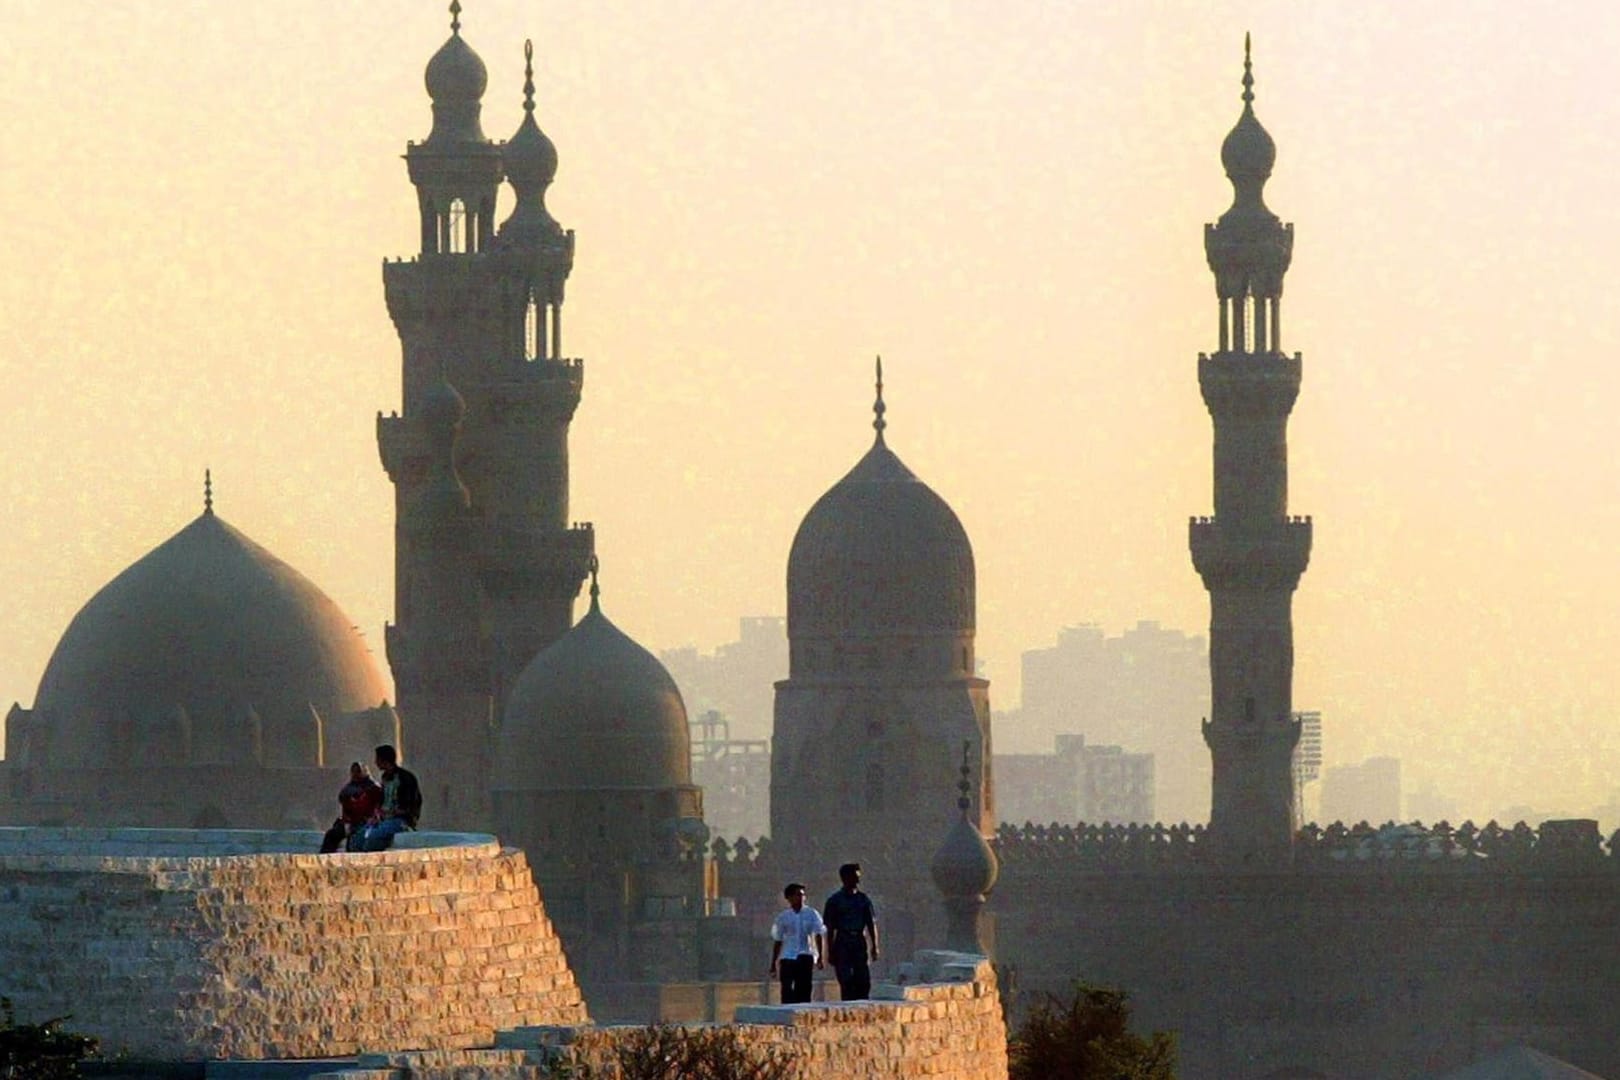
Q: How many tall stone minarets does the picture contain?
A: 3